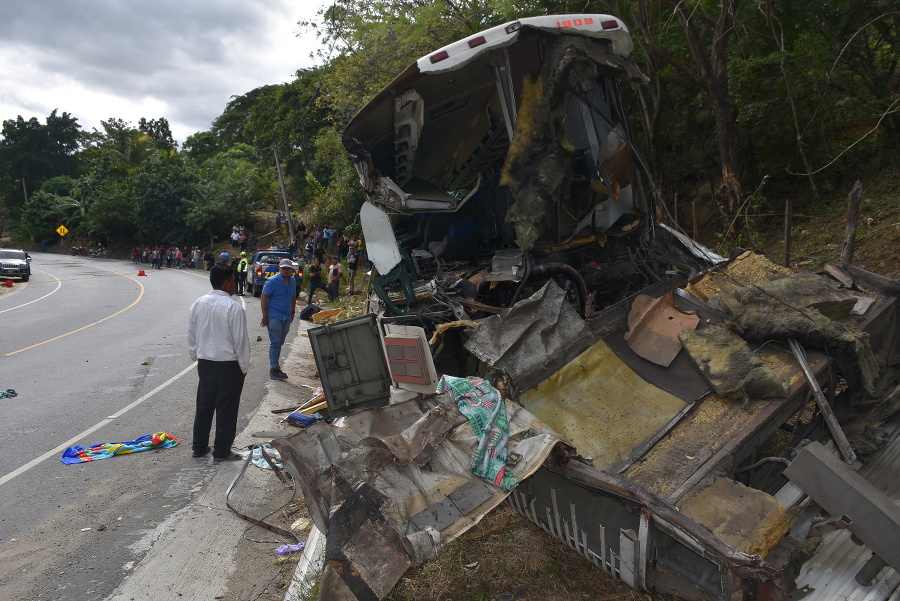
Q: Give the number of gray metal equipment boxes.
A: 1